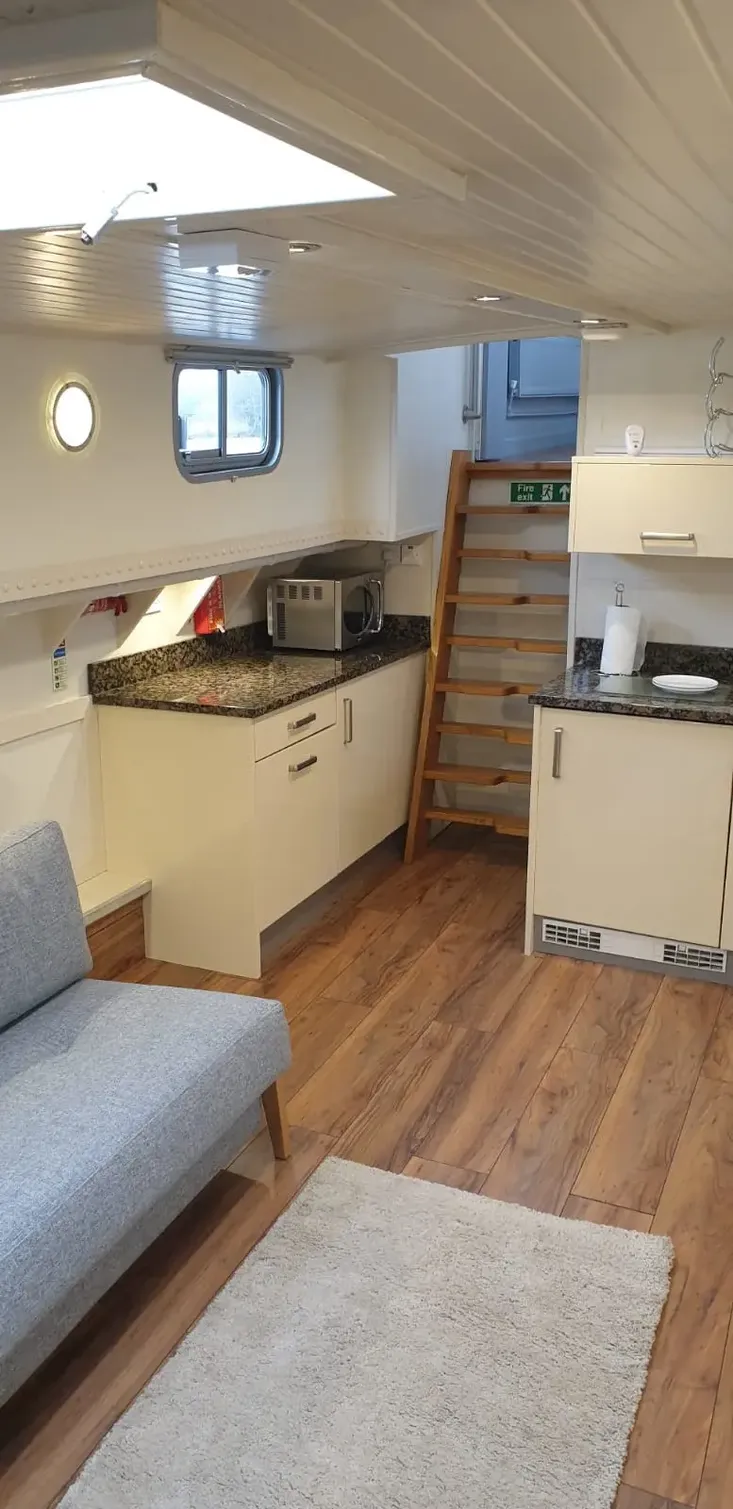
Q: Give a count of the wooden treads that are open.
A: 9